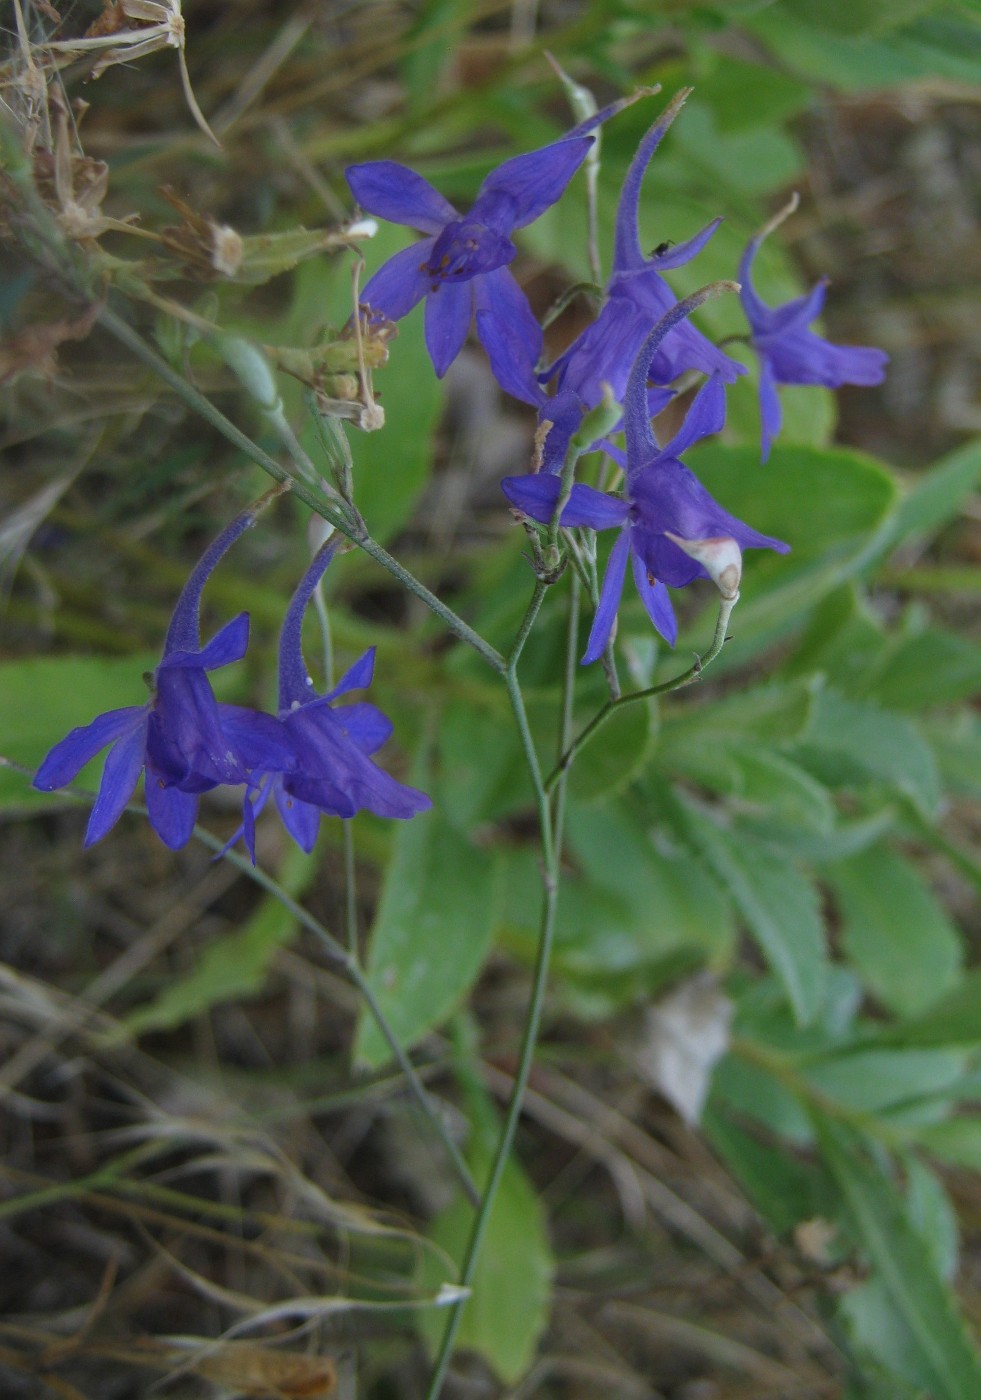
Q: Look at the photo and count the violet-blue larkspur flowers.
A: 6